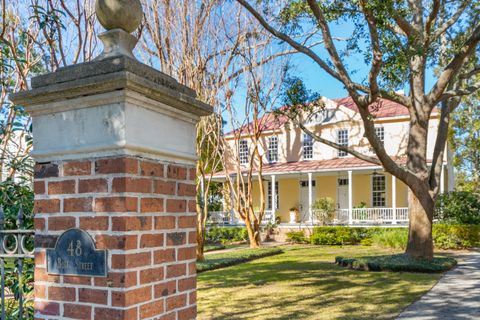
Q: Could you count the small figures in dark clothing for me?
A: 0